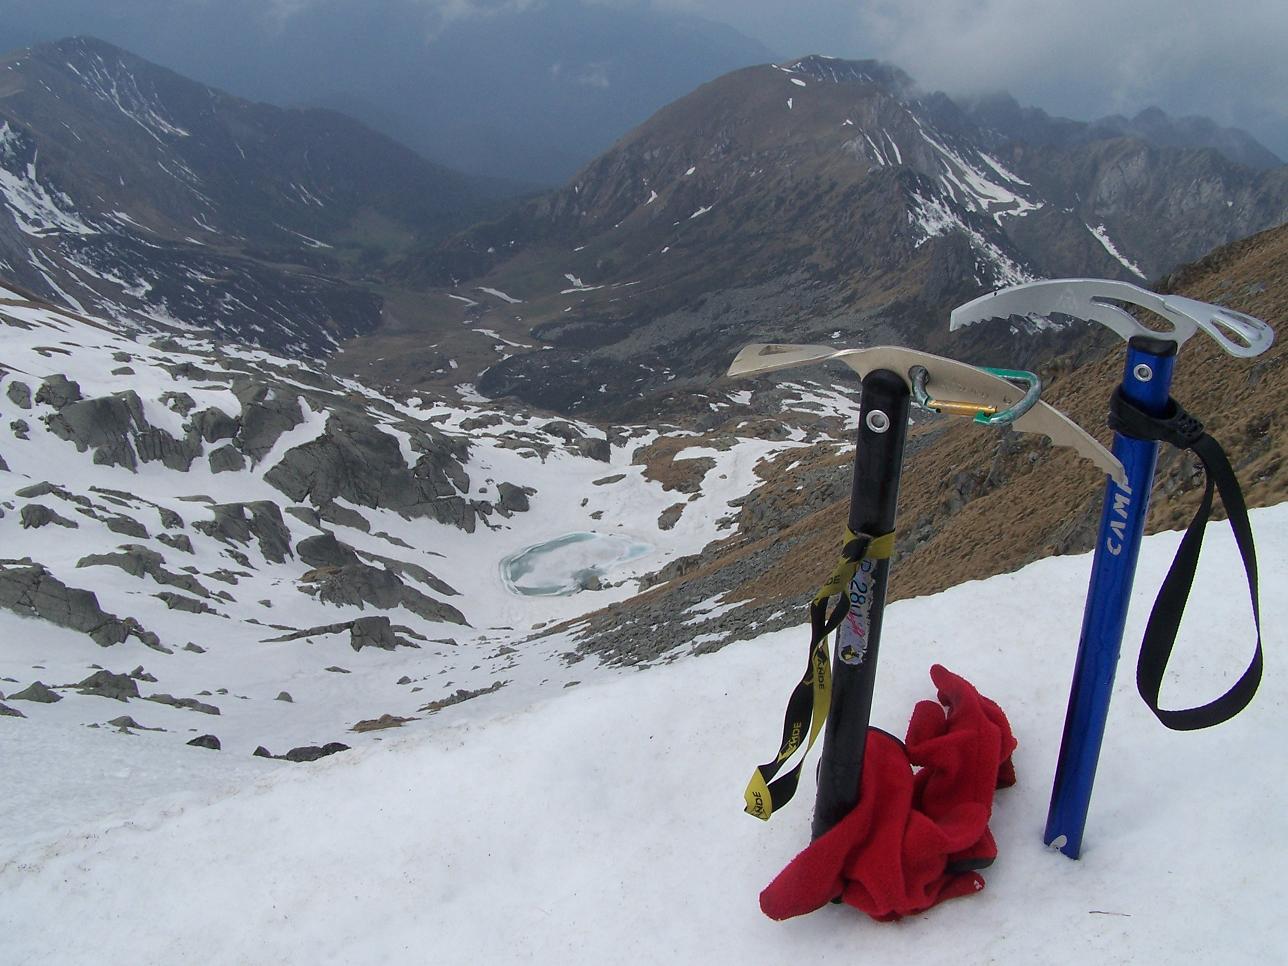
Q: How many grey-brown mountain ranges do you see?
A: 2